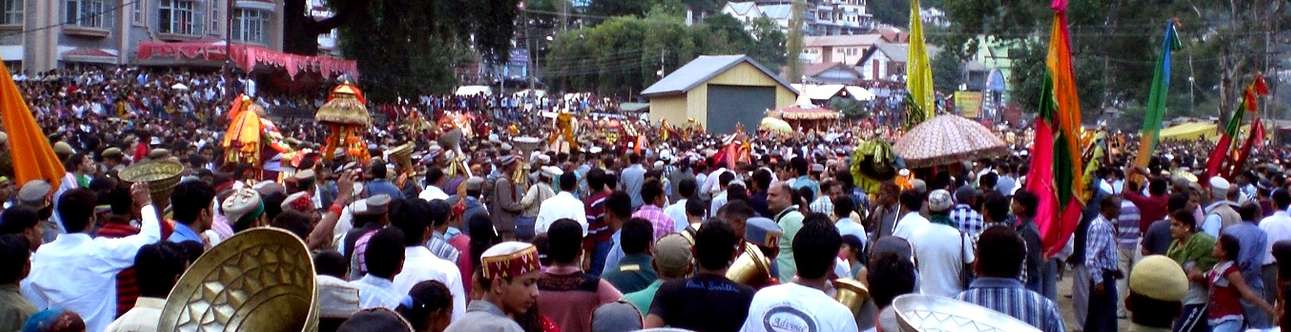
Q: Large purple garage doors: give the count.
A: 0